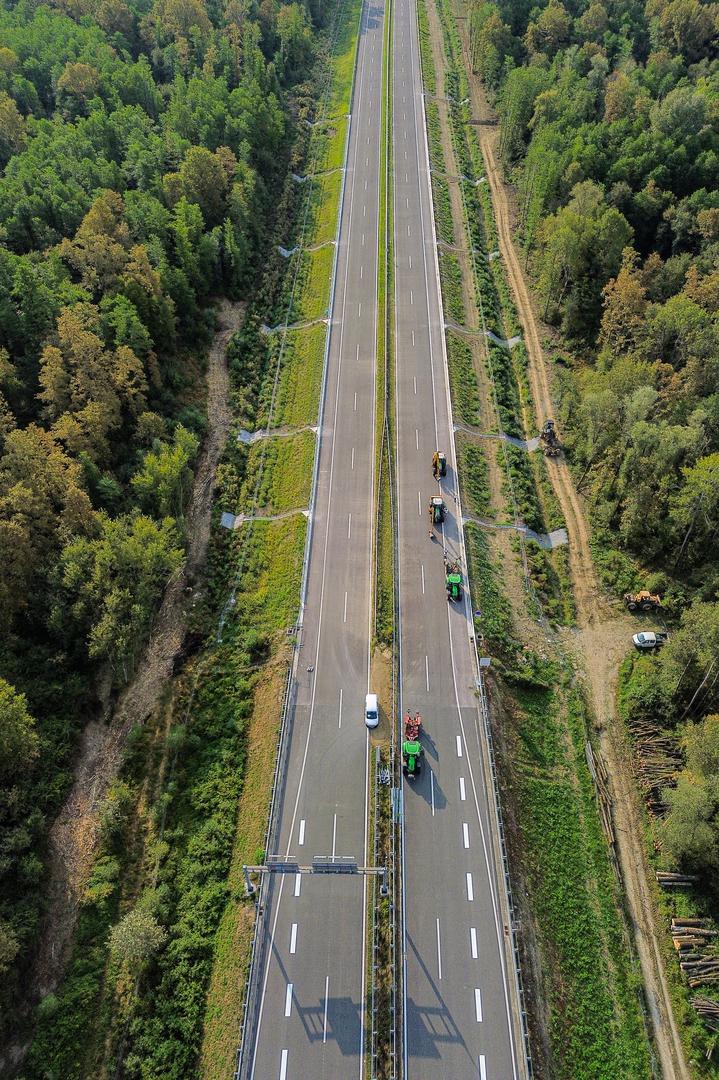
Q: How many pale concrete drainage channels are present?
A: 12